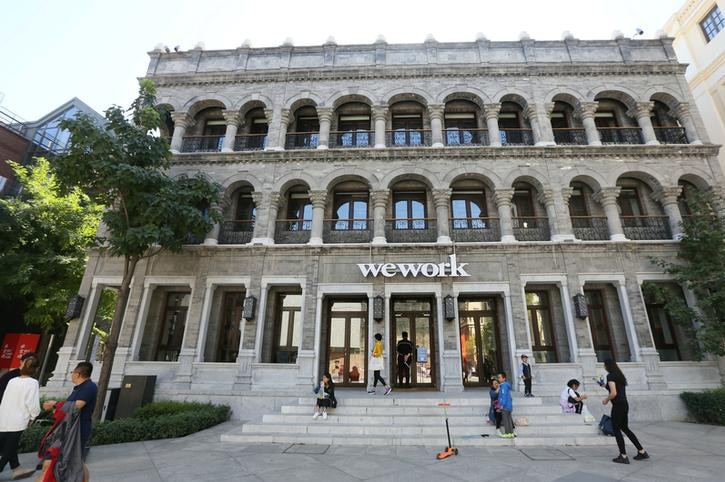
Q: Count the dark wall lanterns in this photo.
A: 5